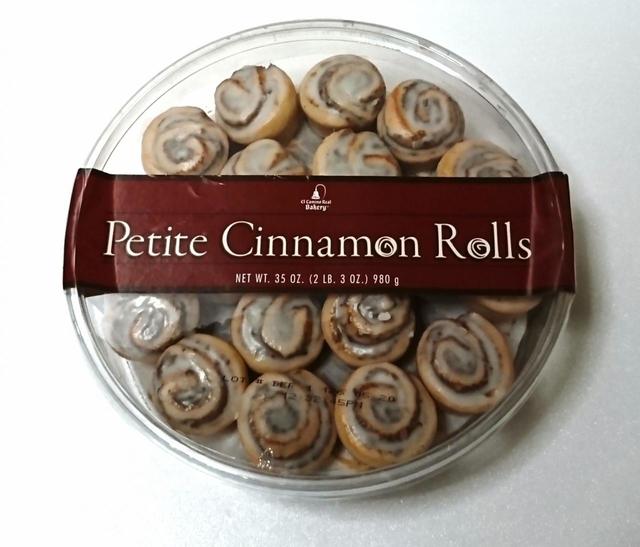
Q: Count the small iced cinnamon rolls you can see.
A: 15